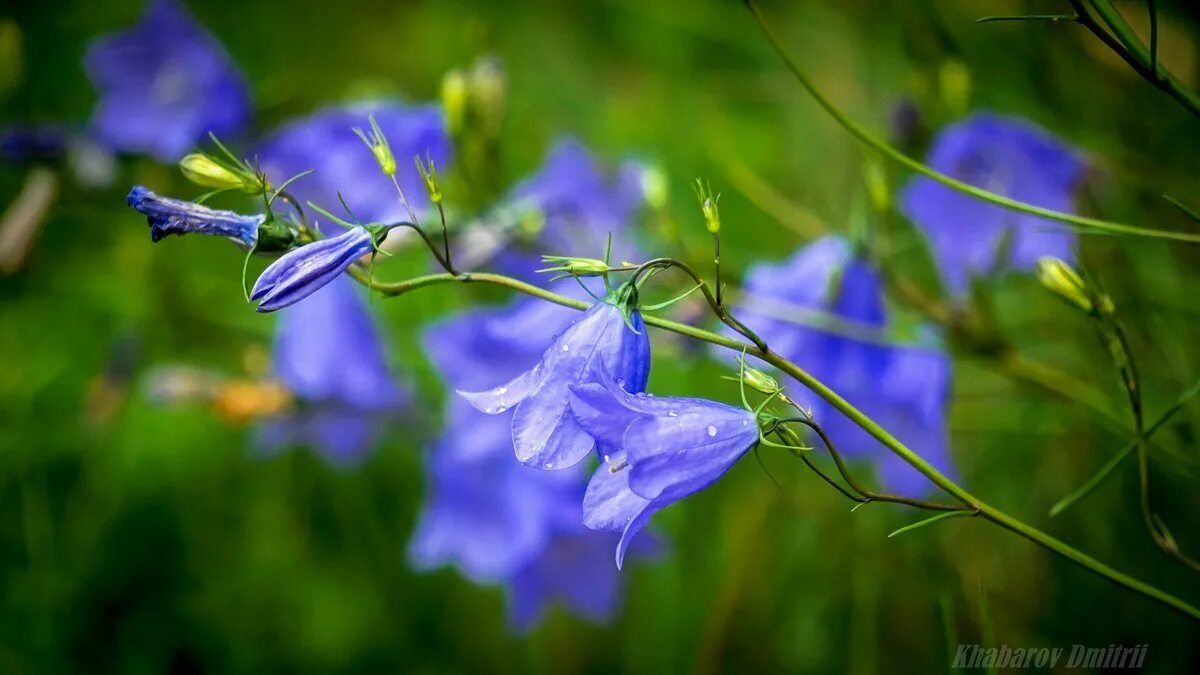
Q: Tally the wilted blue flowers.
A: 1